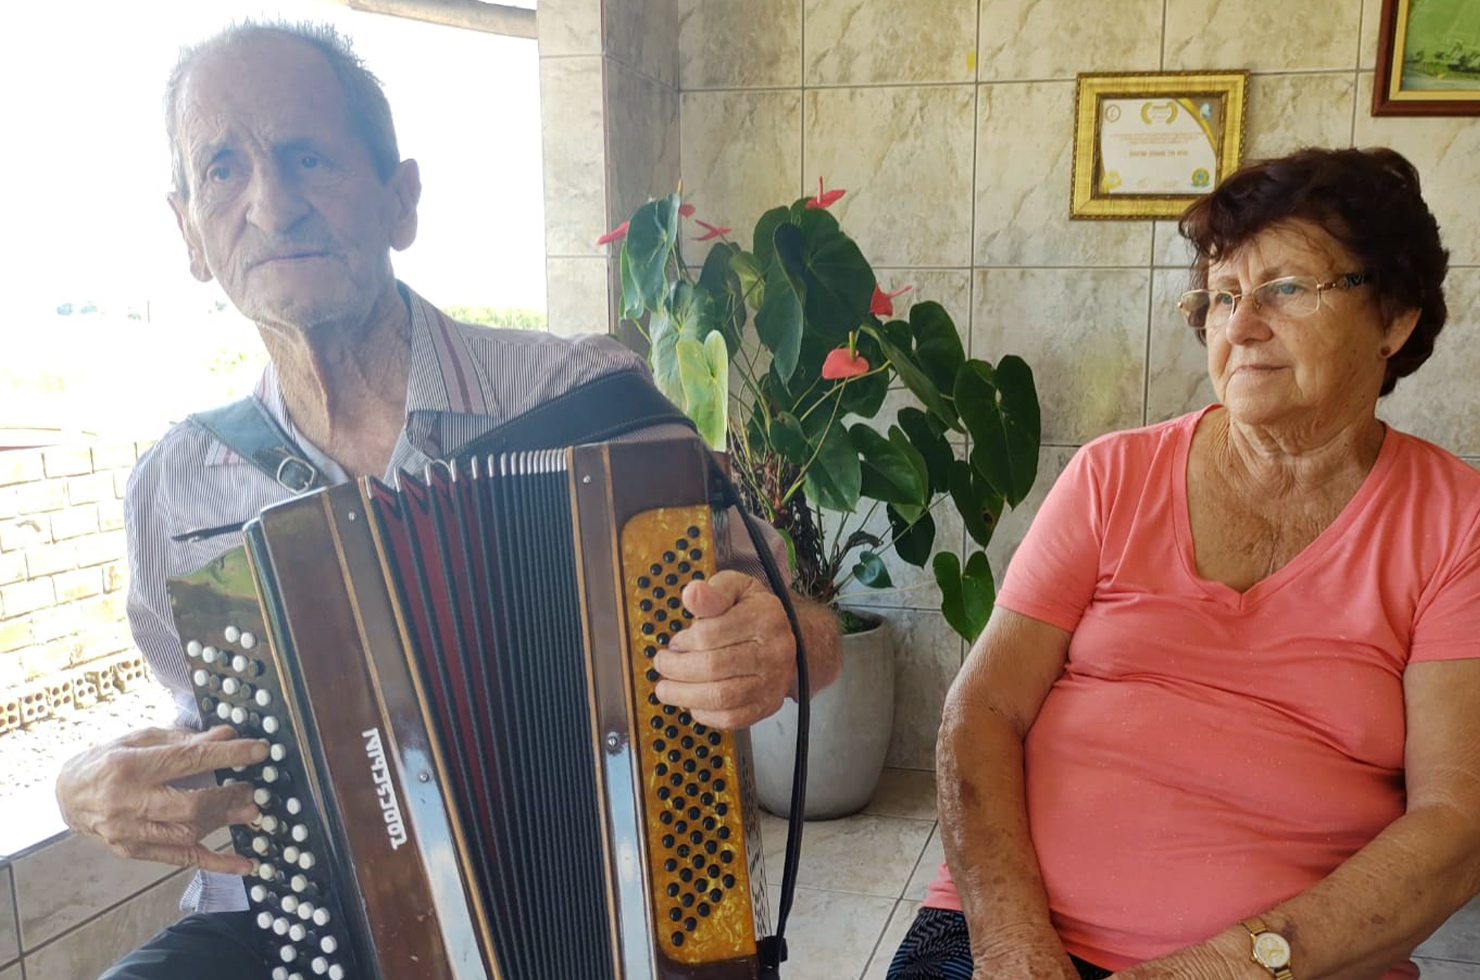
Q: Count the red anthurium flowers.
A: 6